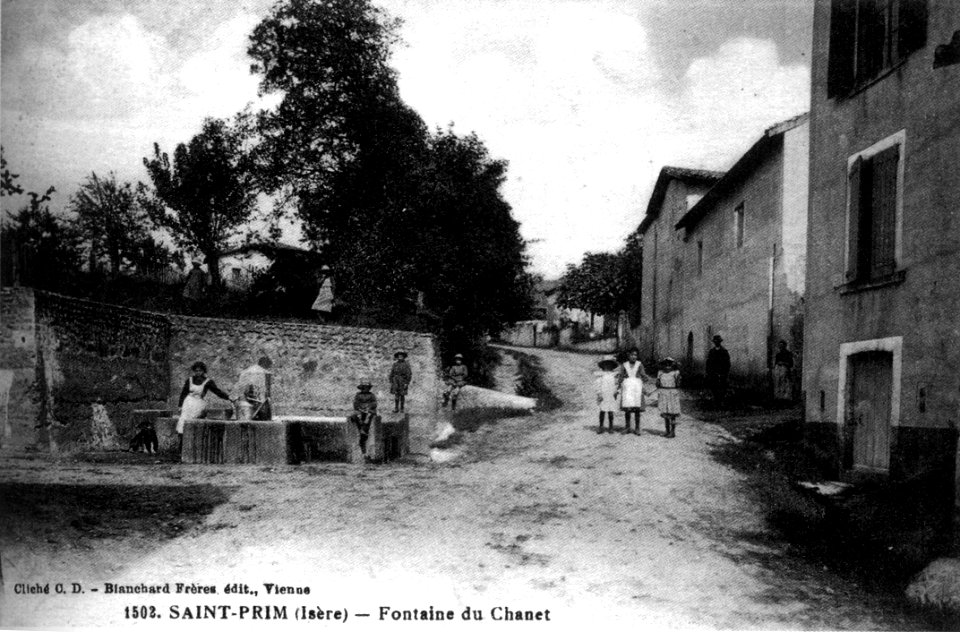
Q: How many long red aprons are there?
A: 0